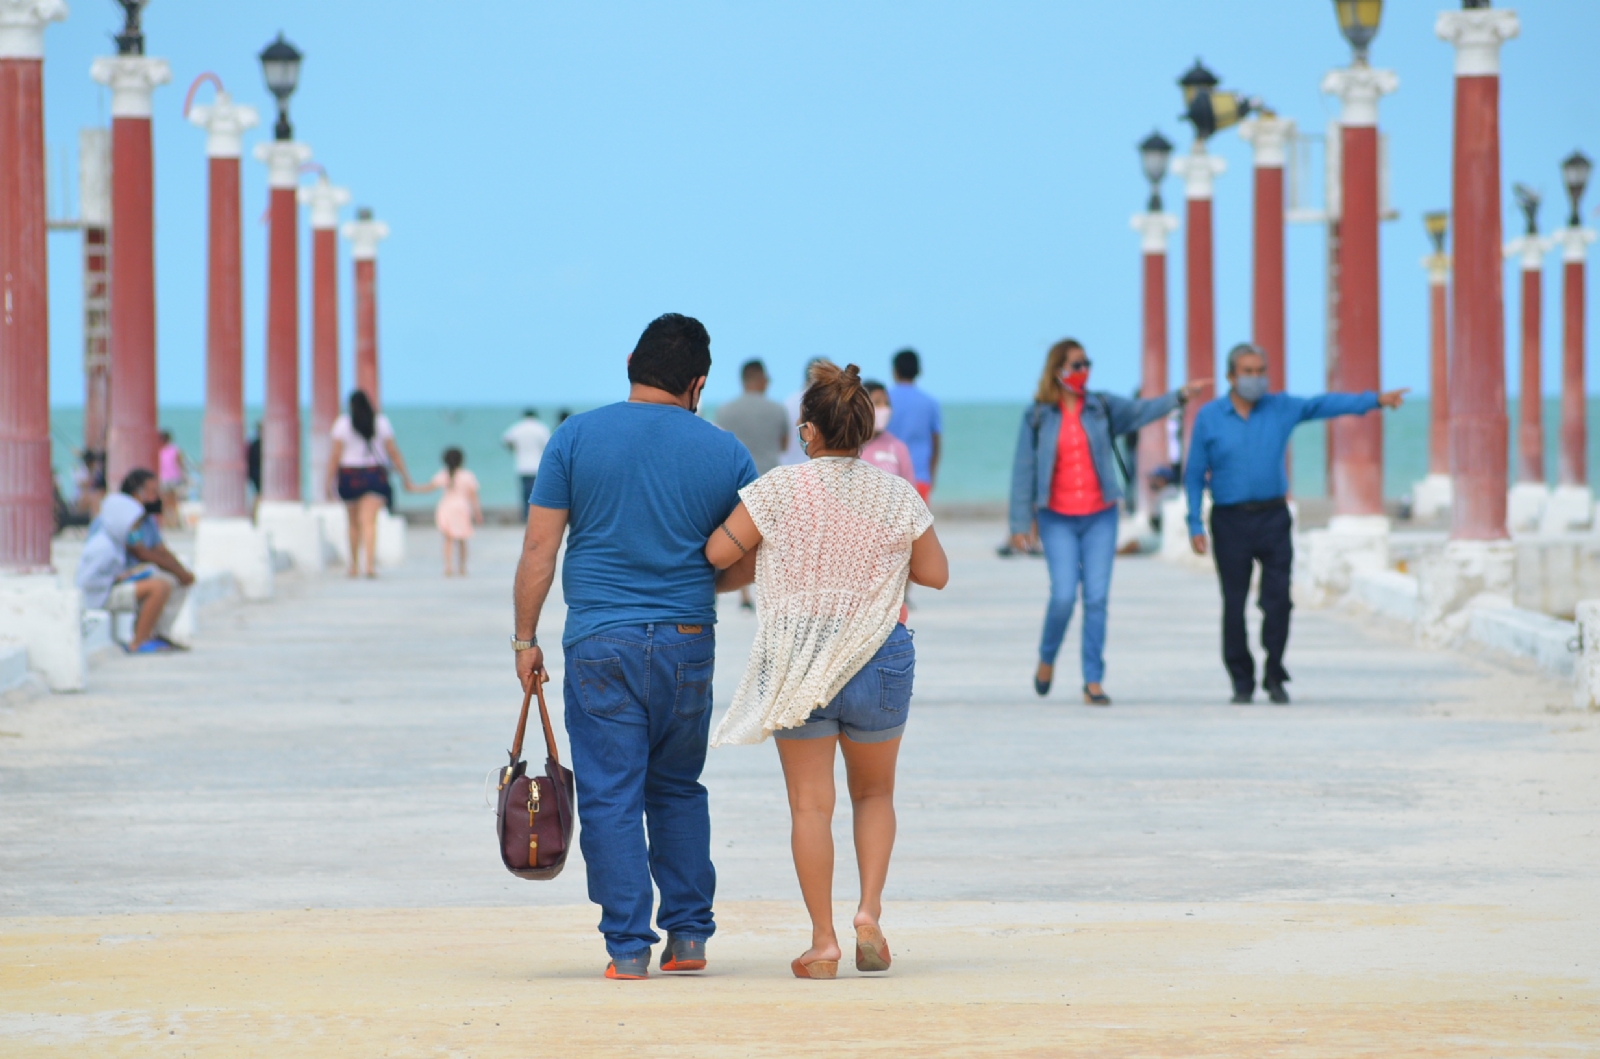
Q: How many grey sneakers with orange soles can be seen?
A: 2